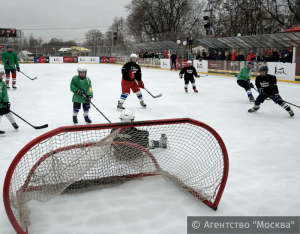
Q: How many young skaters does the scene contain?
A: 8